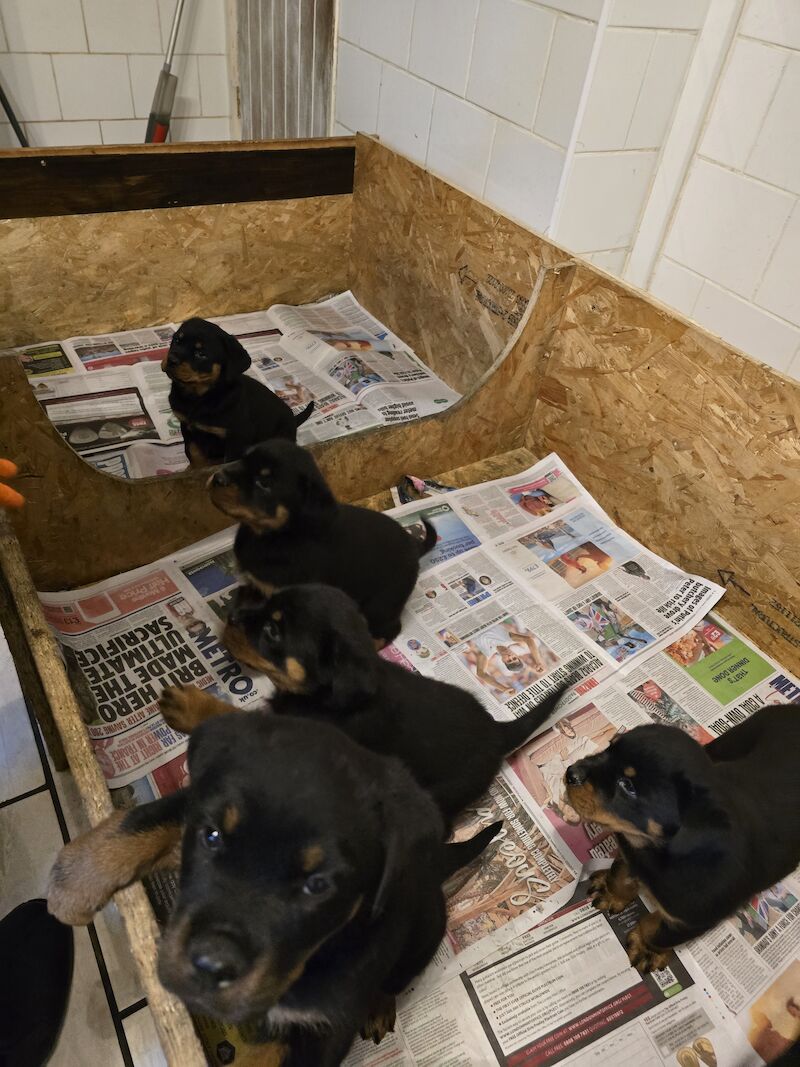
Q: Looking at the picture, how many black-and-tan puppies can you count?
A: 5